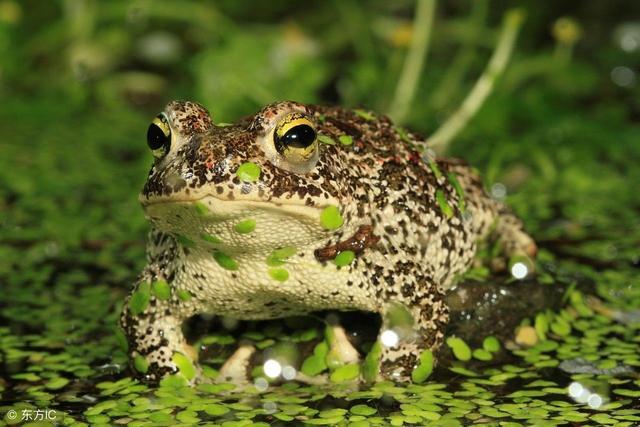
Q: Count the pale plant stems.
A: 2